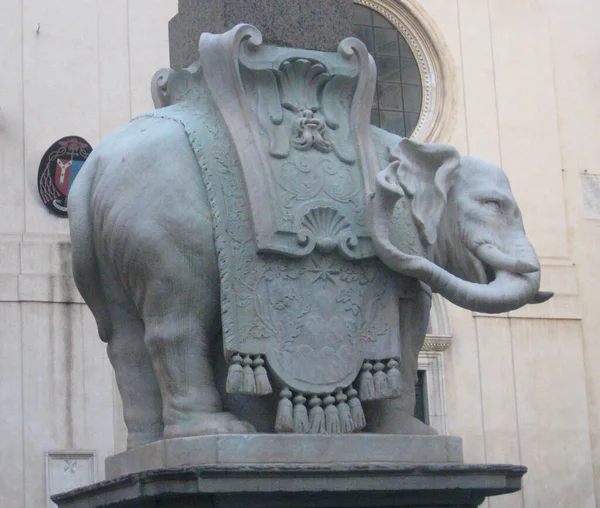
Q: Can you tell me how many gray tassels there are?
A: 12